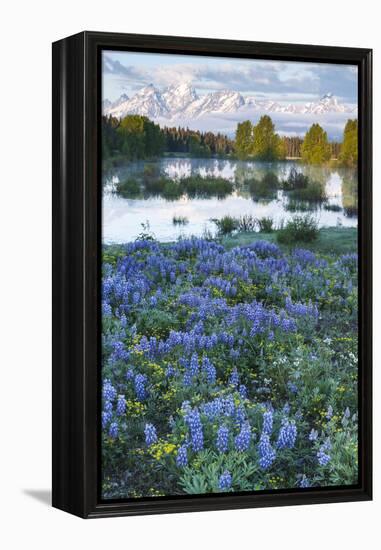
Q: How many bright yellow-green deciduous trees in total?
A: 4